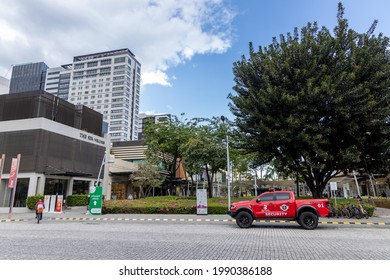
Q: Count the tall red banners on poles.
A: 2